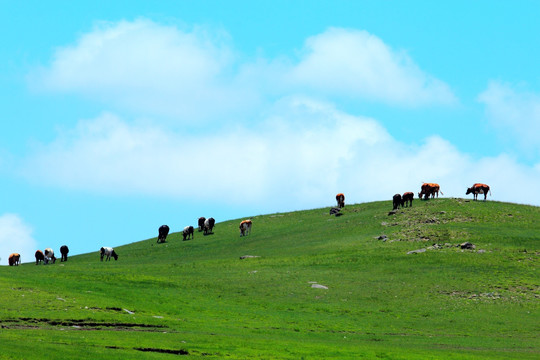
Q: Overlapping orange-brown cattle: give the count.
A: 2